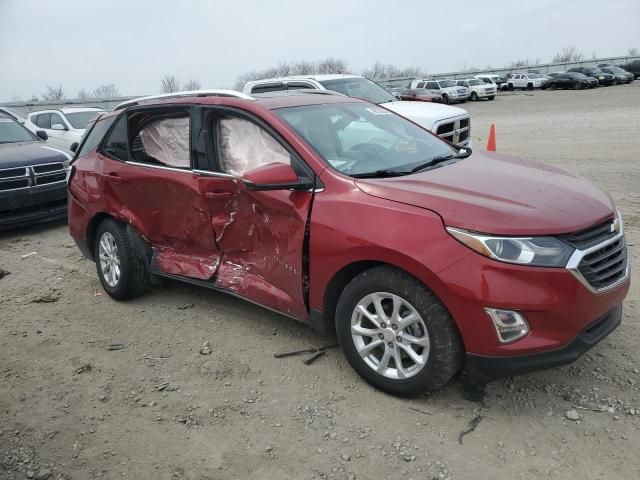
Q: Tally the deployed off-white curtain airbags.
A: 2